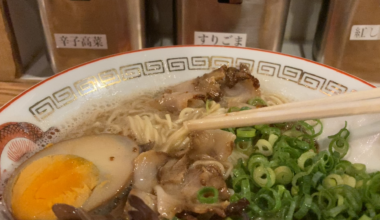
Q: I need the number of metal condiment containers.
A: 3